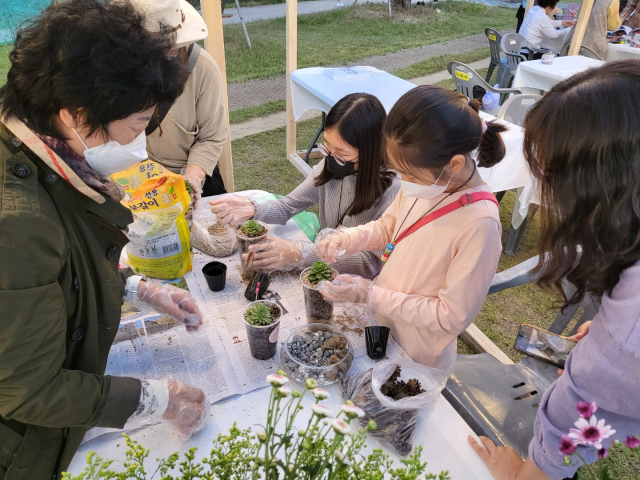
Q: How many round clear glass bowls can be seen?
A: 1